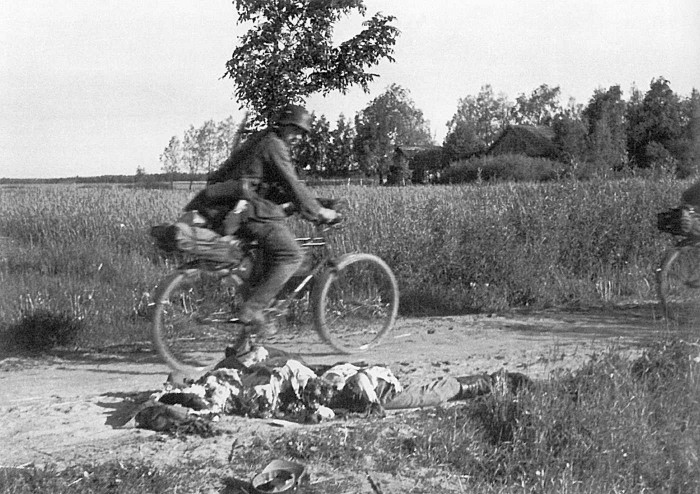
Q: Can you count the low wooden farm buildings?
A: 2